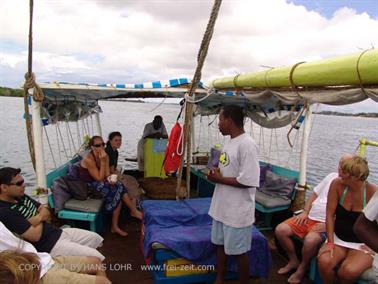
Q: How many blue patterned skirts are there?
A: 1